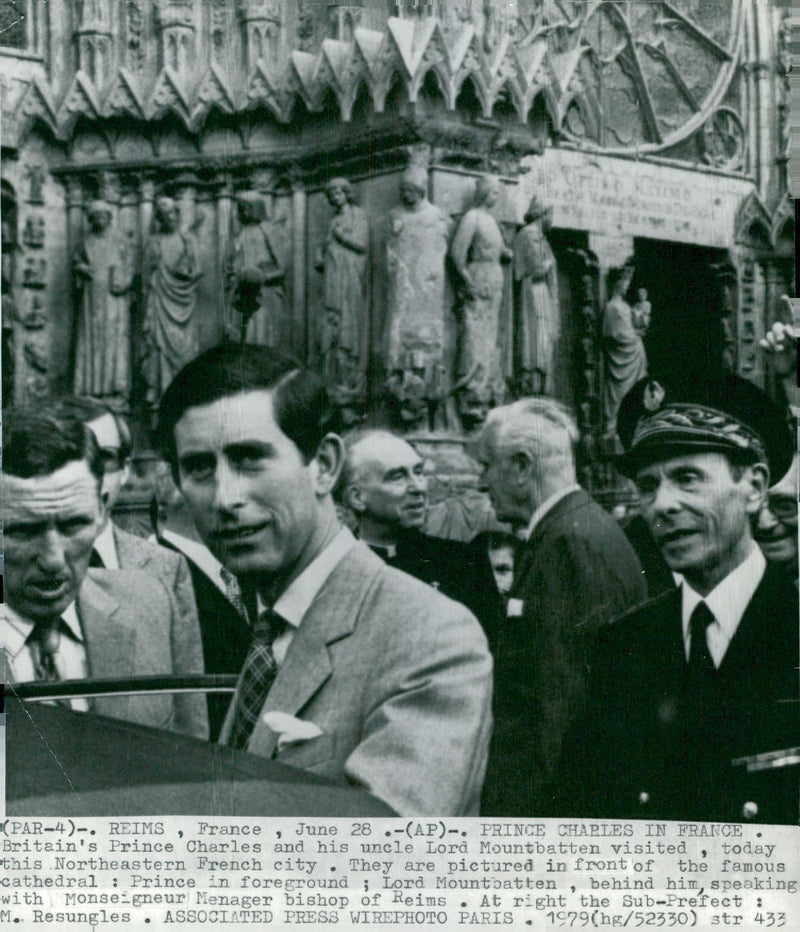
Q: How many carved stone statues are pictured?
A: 8